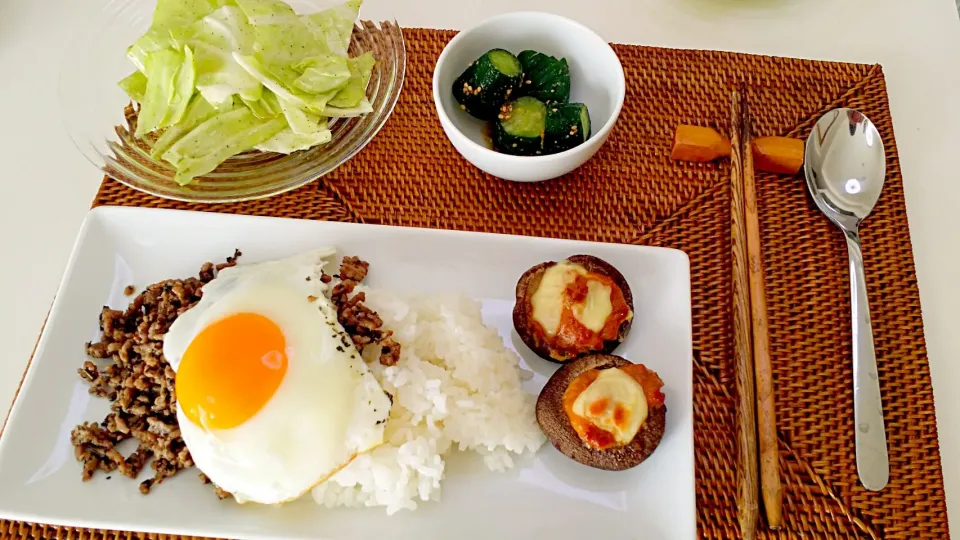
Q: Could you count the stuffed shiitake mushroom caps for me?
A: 2